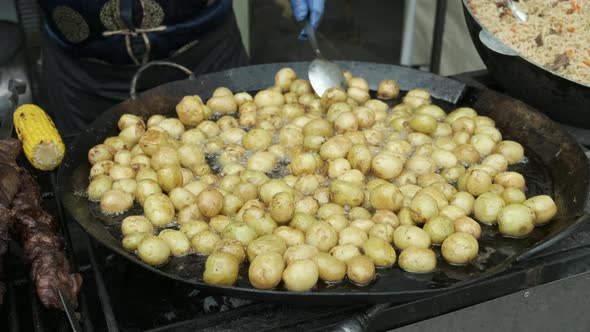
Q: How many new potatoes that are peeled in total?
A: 0